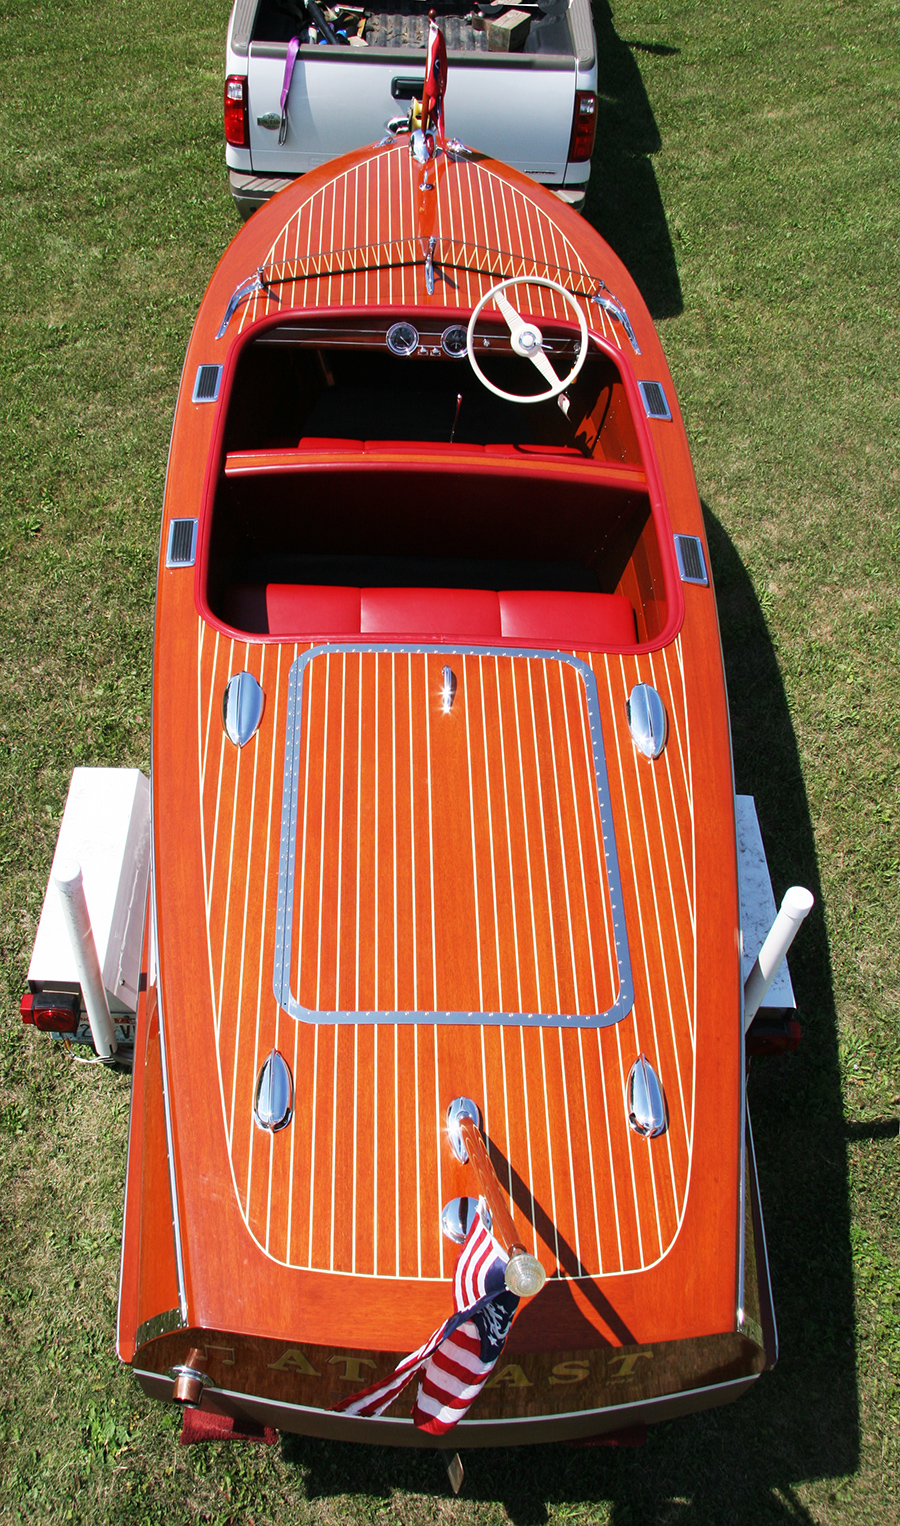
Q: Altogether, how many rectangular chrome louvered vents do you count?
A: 4